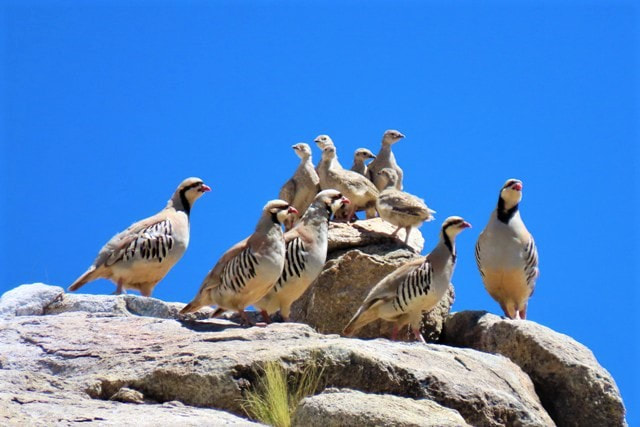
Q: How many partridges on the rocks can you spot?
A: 11